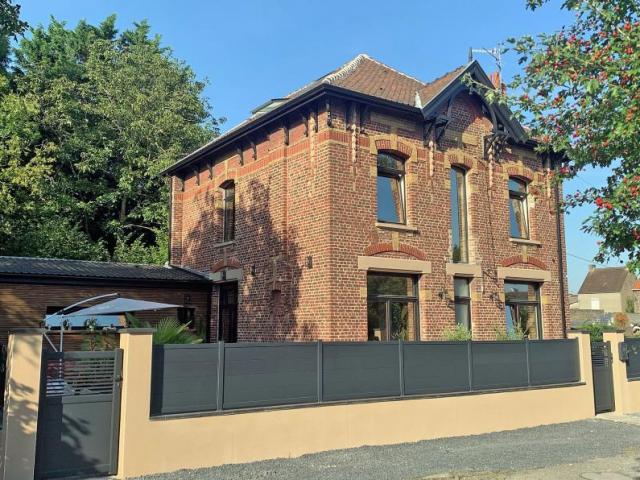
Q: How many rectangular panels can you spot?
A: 6